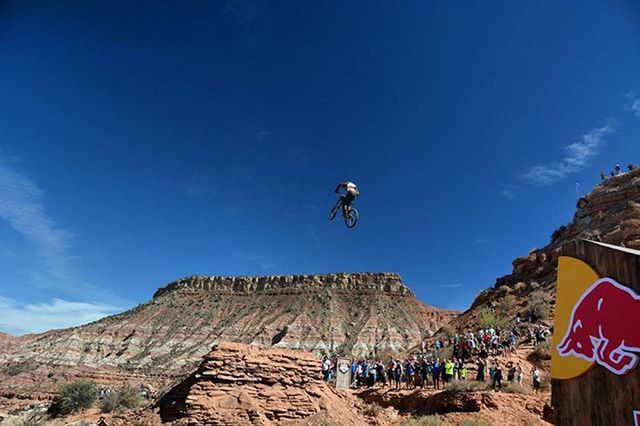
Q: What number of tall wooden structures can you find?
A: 1